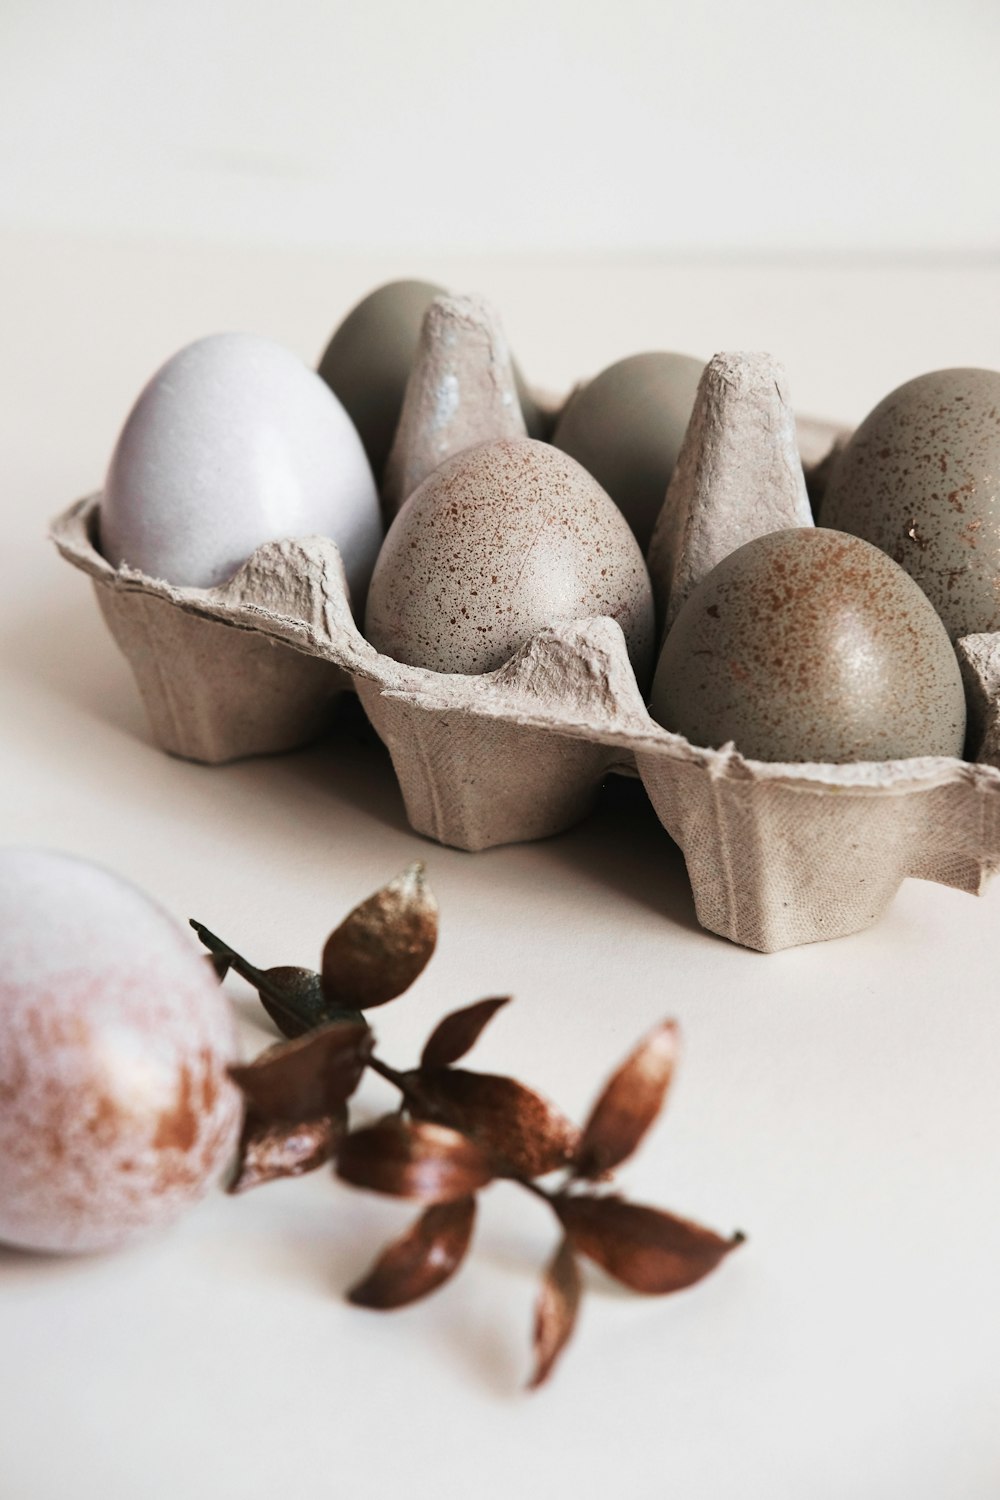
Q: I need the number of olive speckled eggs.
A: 2